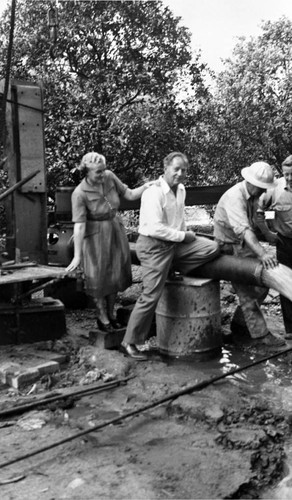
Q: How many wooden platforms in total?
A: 1